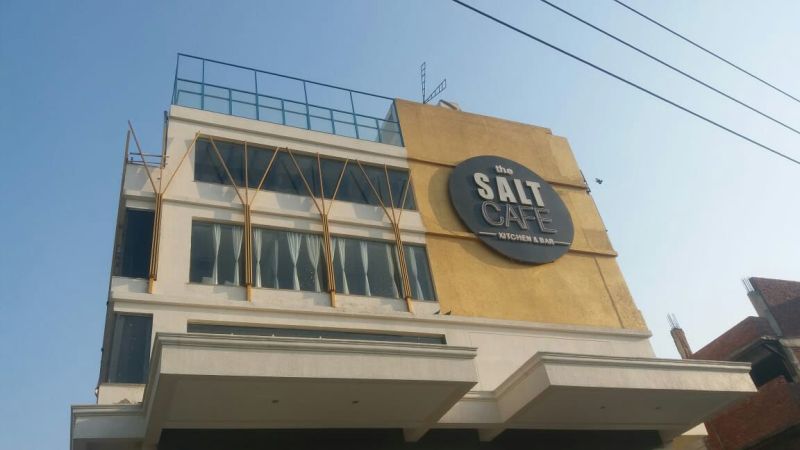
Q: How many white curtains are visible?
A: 11